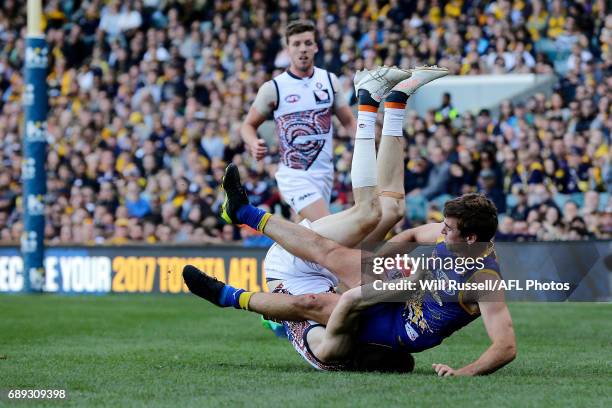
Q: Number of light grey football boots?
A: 2